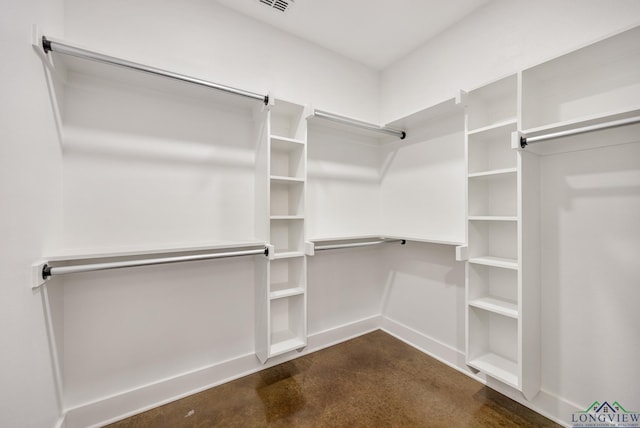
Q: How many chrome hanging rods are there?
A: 5